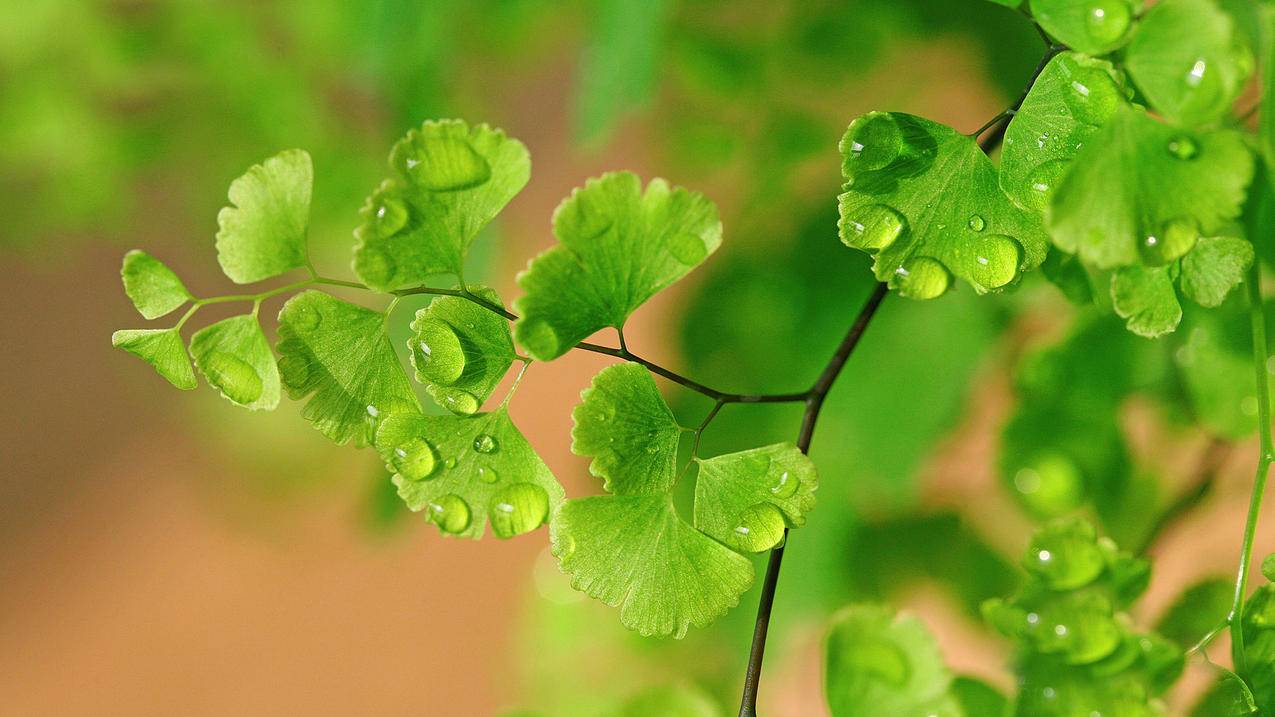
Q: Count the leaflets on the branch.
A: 12